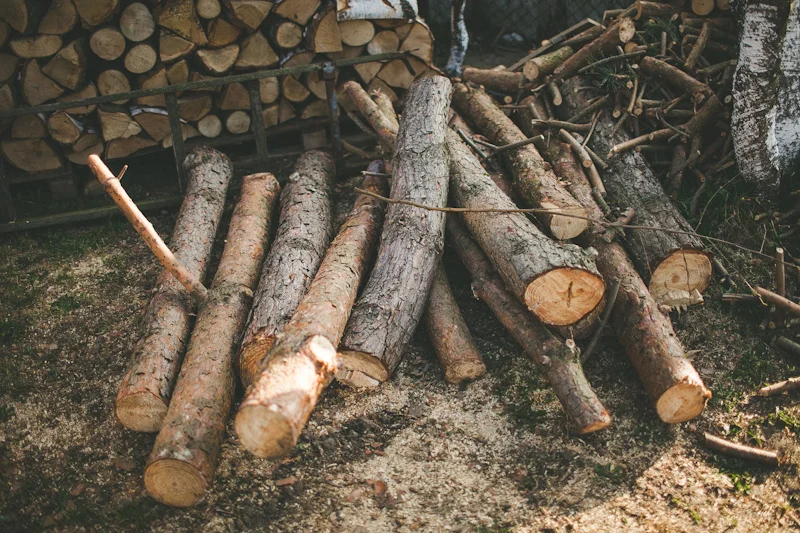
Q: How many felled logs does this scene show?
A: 11